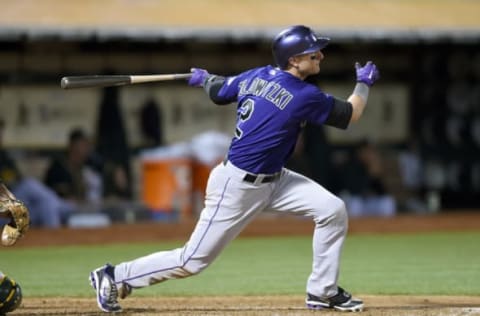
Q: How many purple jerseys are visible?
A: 1